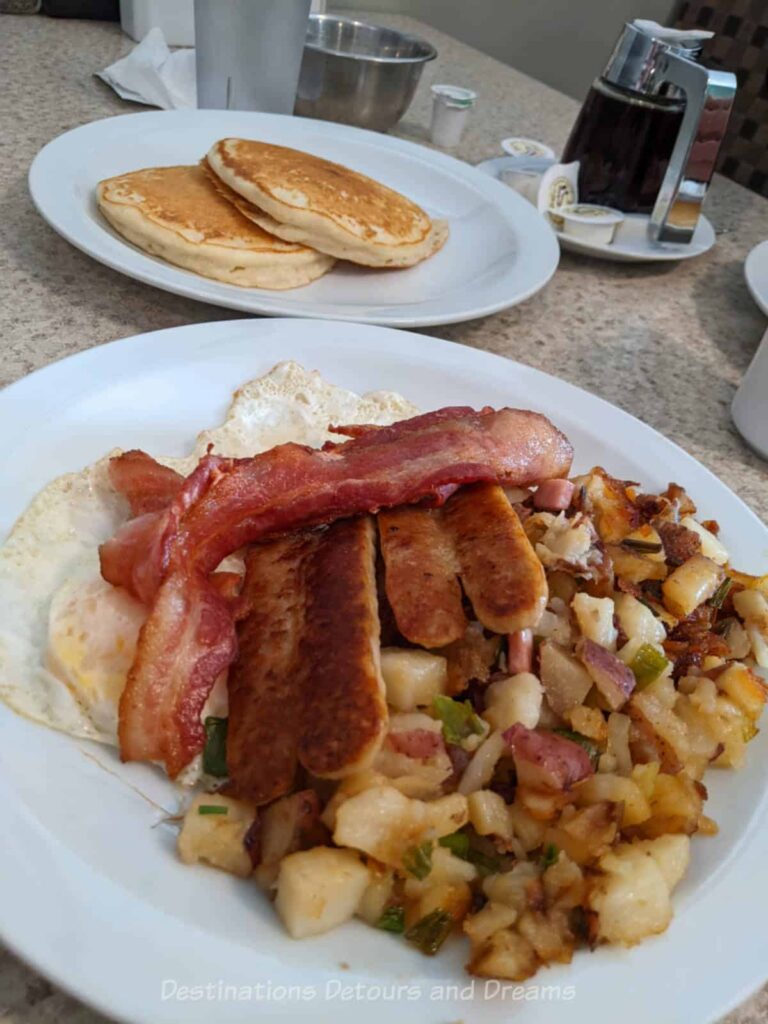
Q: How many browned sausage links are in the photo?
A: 4